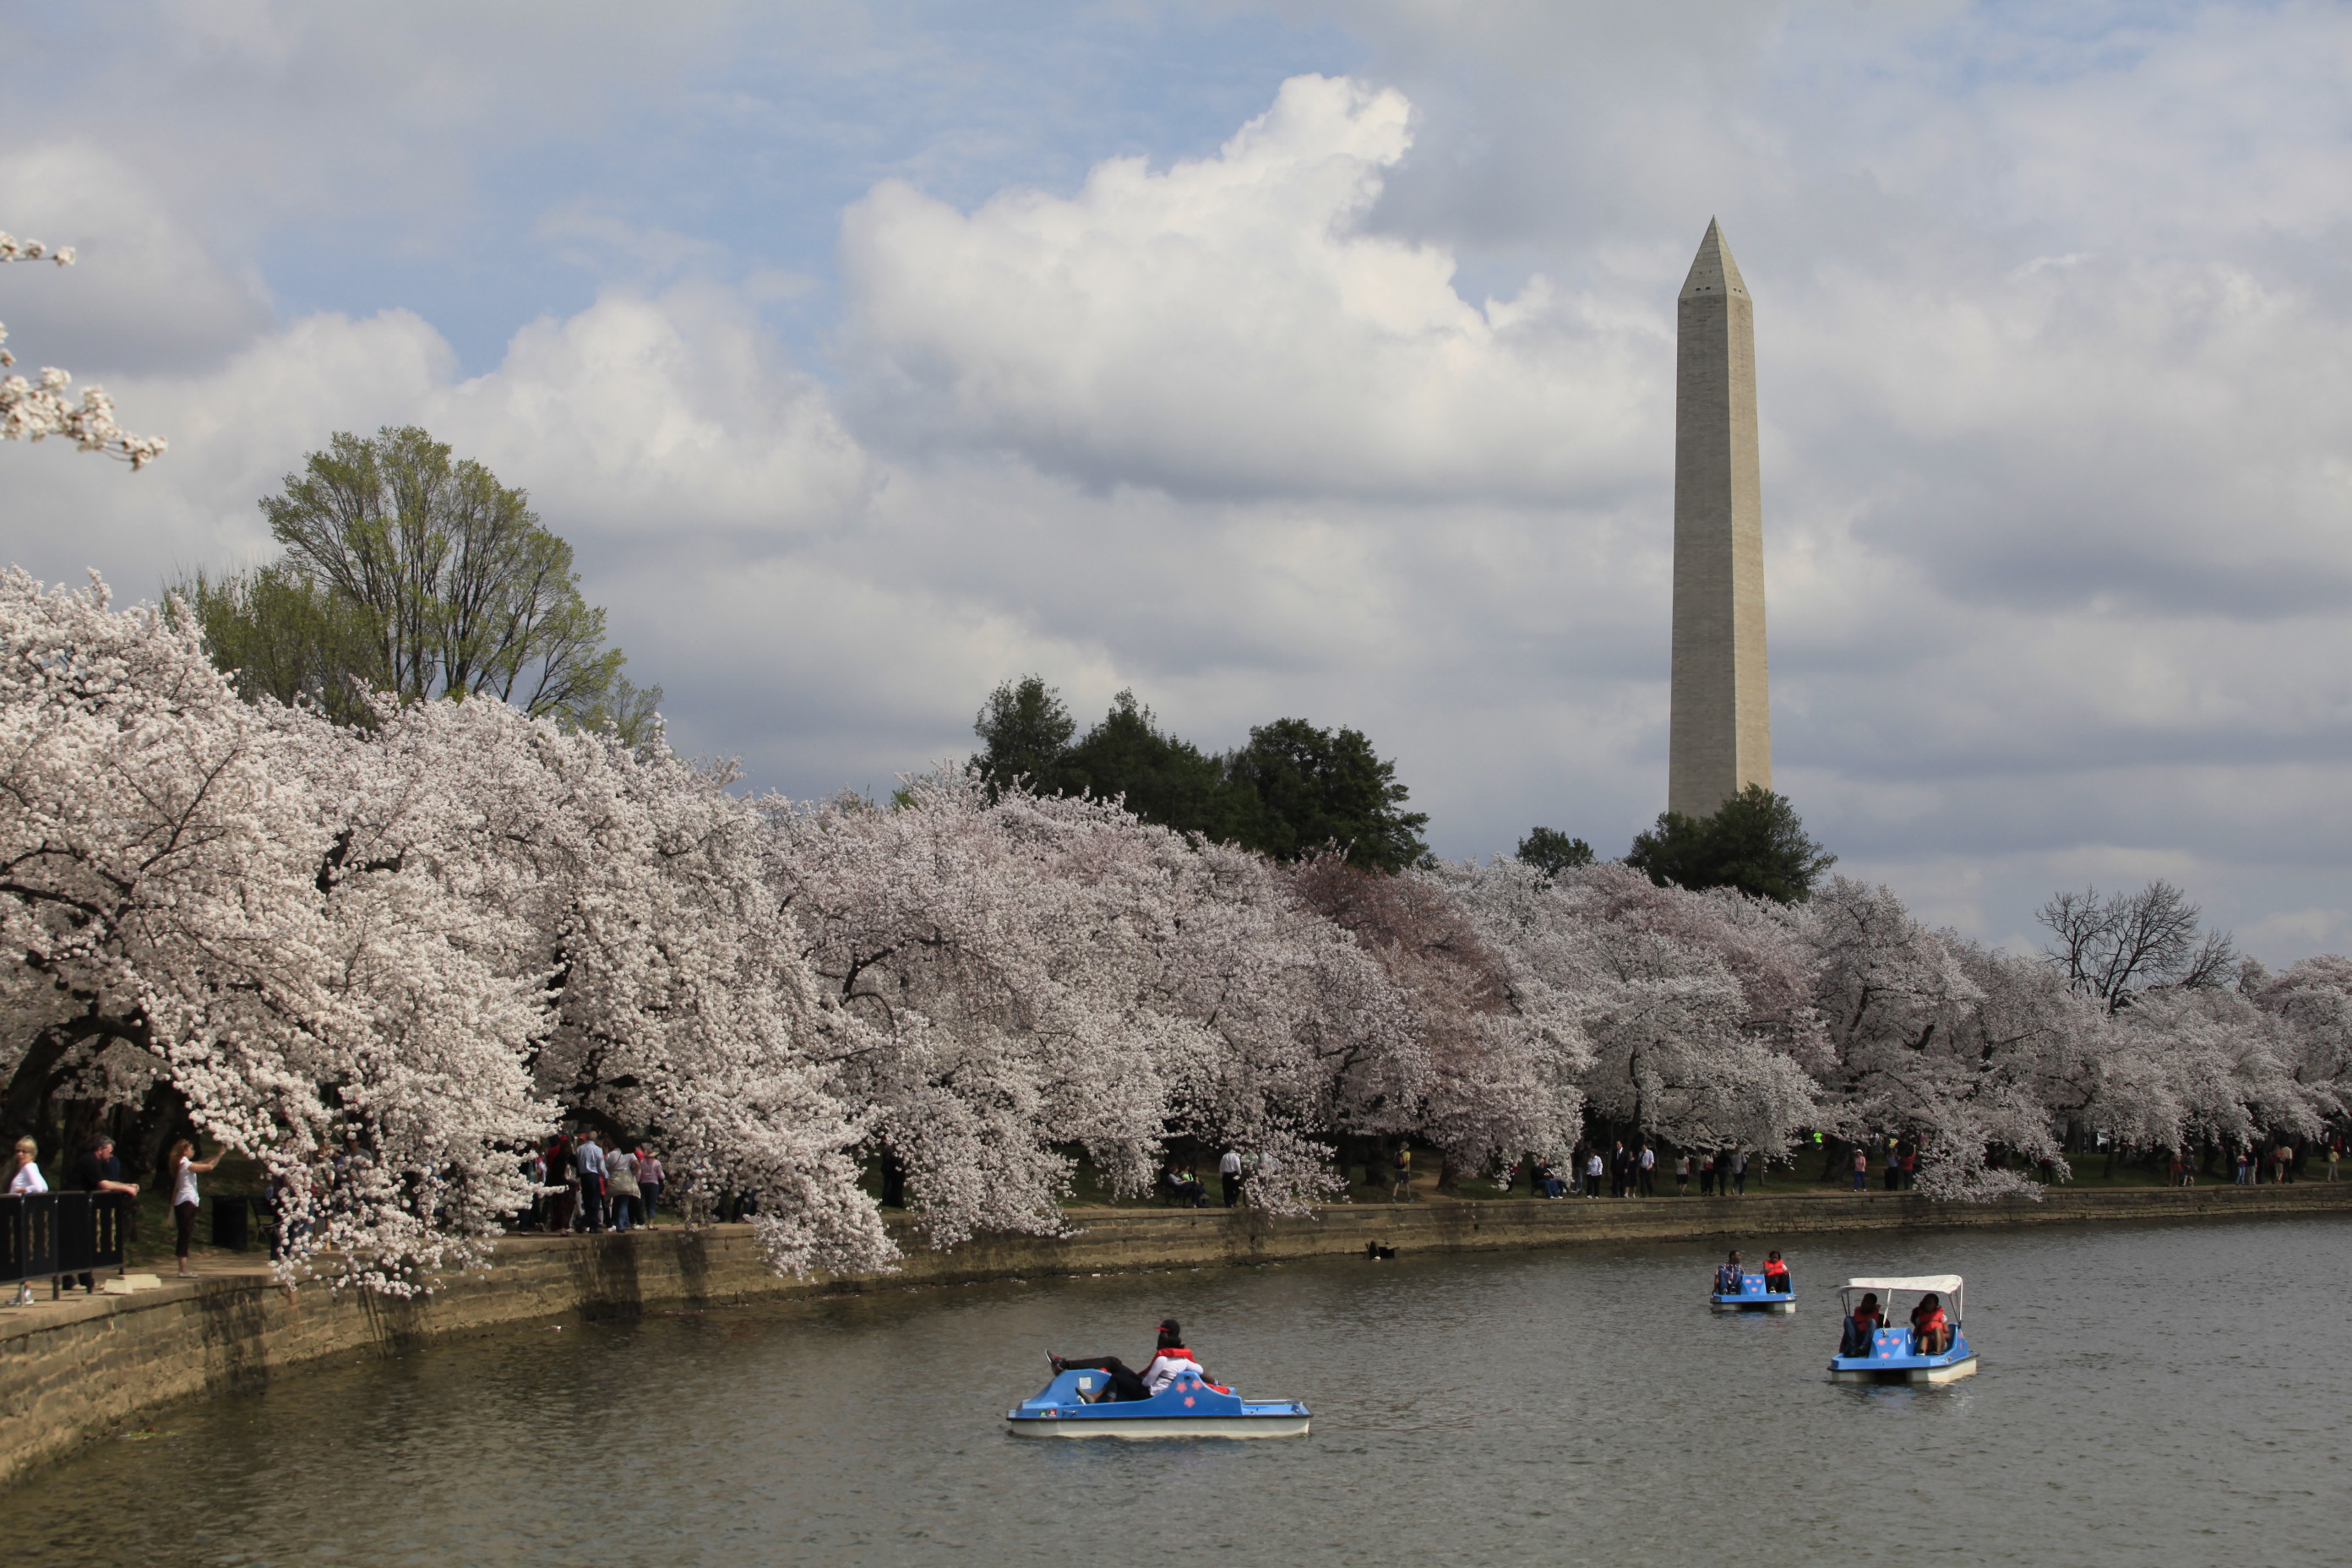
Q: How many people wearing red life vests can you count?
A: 4